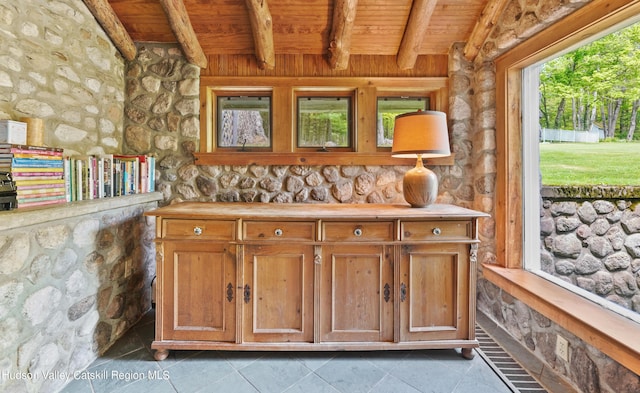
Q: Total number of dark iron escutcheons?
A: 4